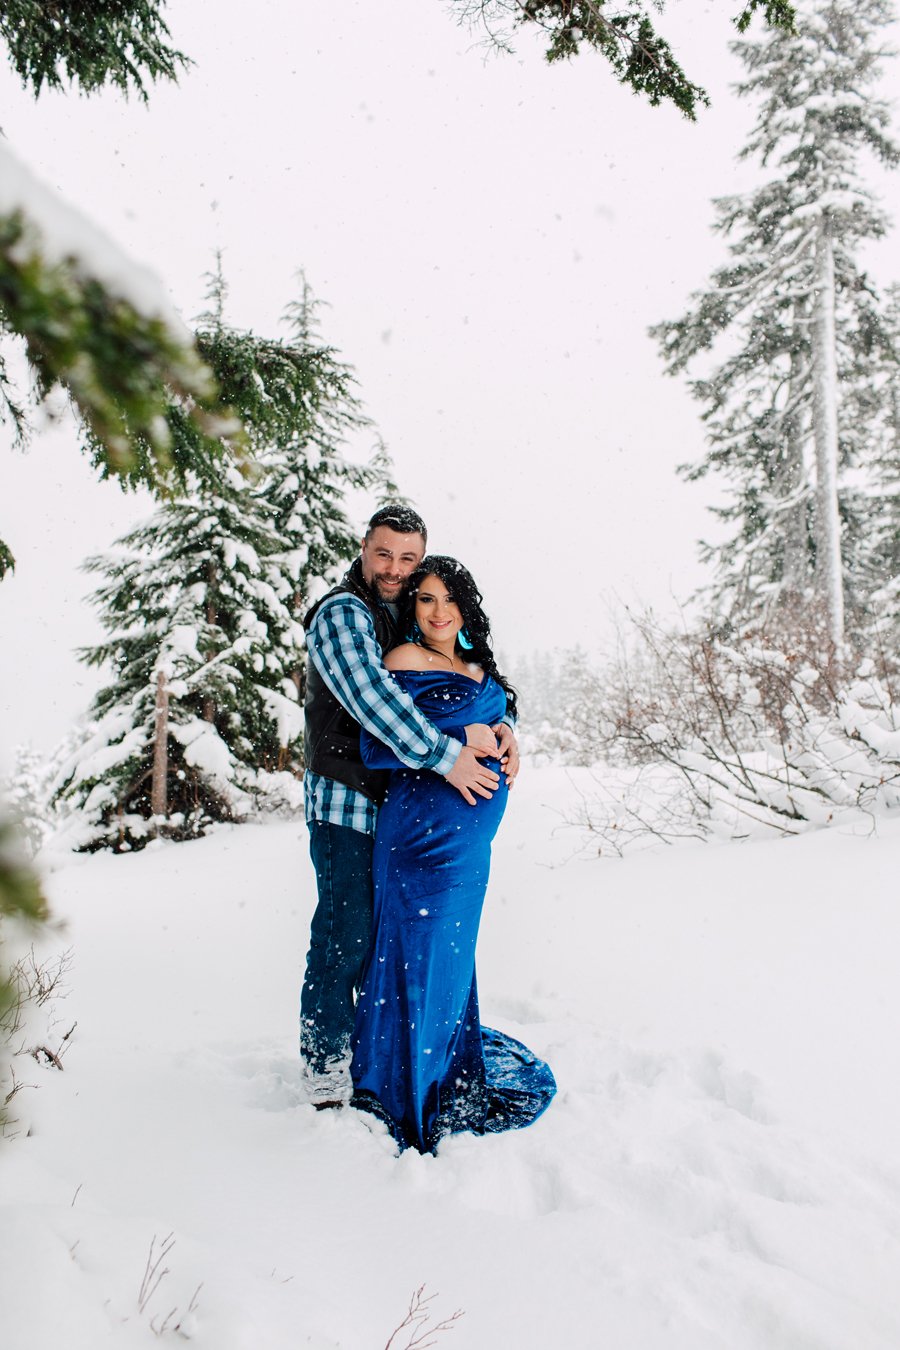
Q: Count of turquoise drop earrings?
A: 2